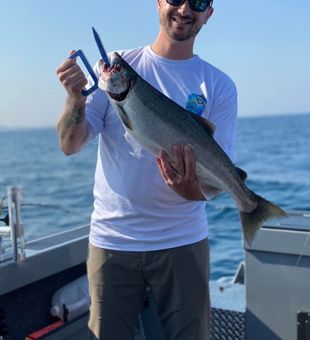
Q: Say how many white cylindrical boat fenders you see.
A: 1